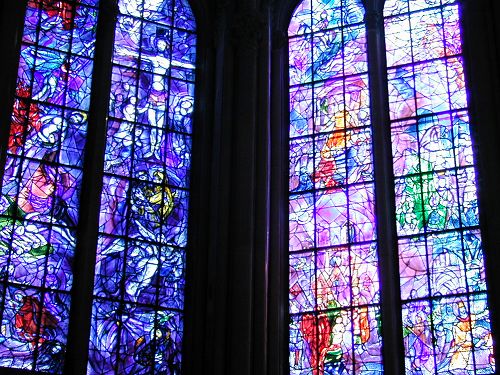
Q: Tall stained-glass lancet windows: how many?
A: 4